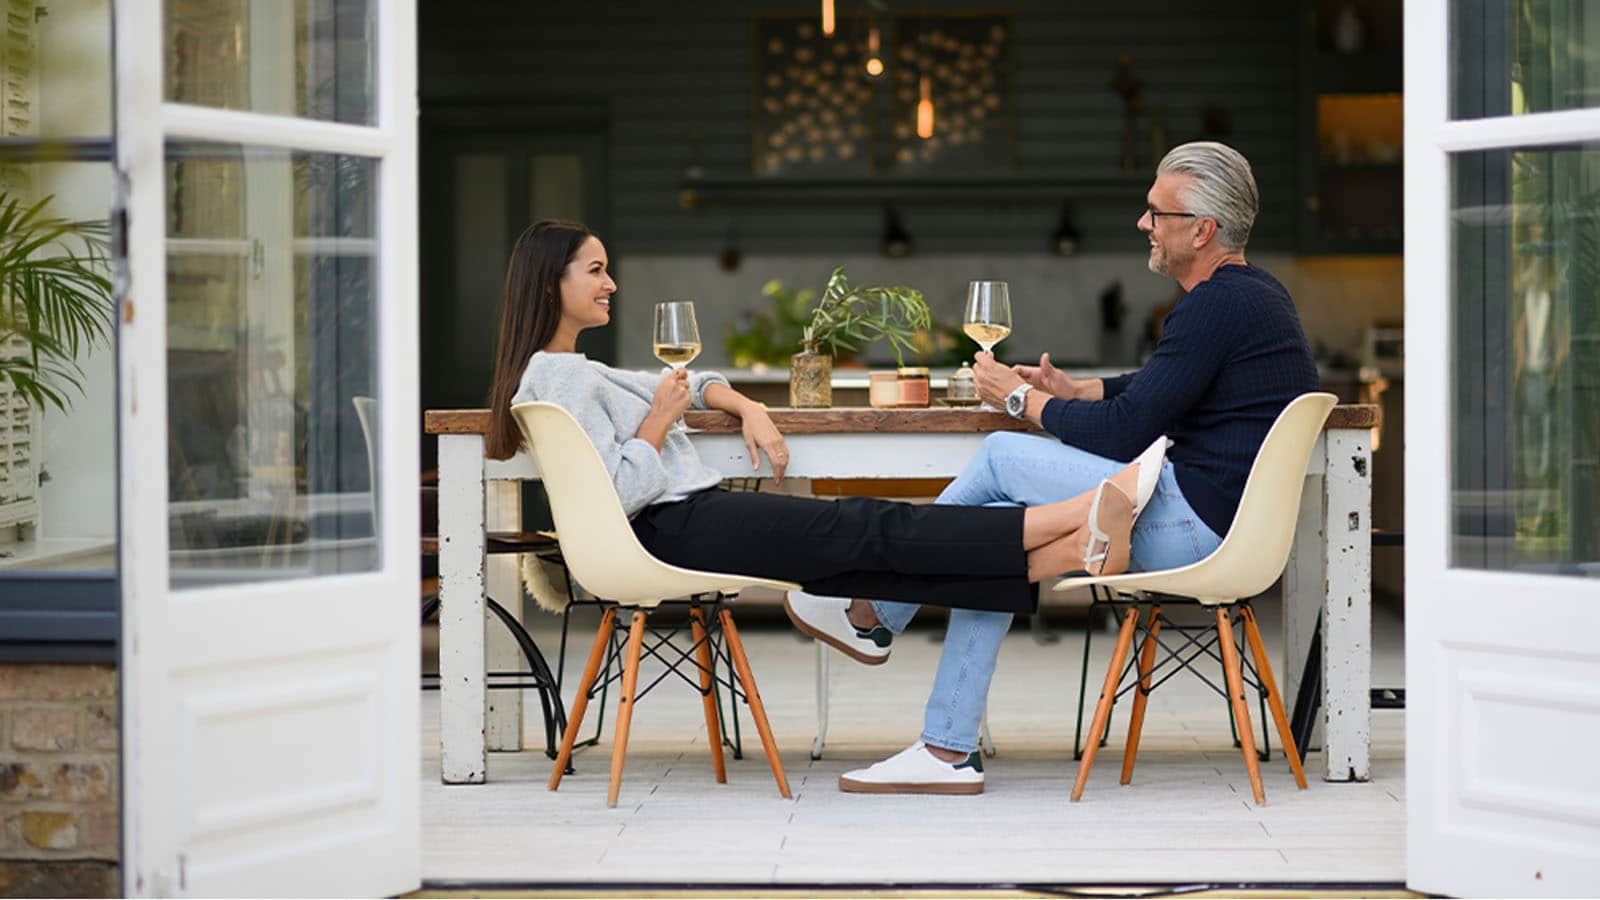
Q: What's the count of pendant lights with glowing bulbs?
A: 3